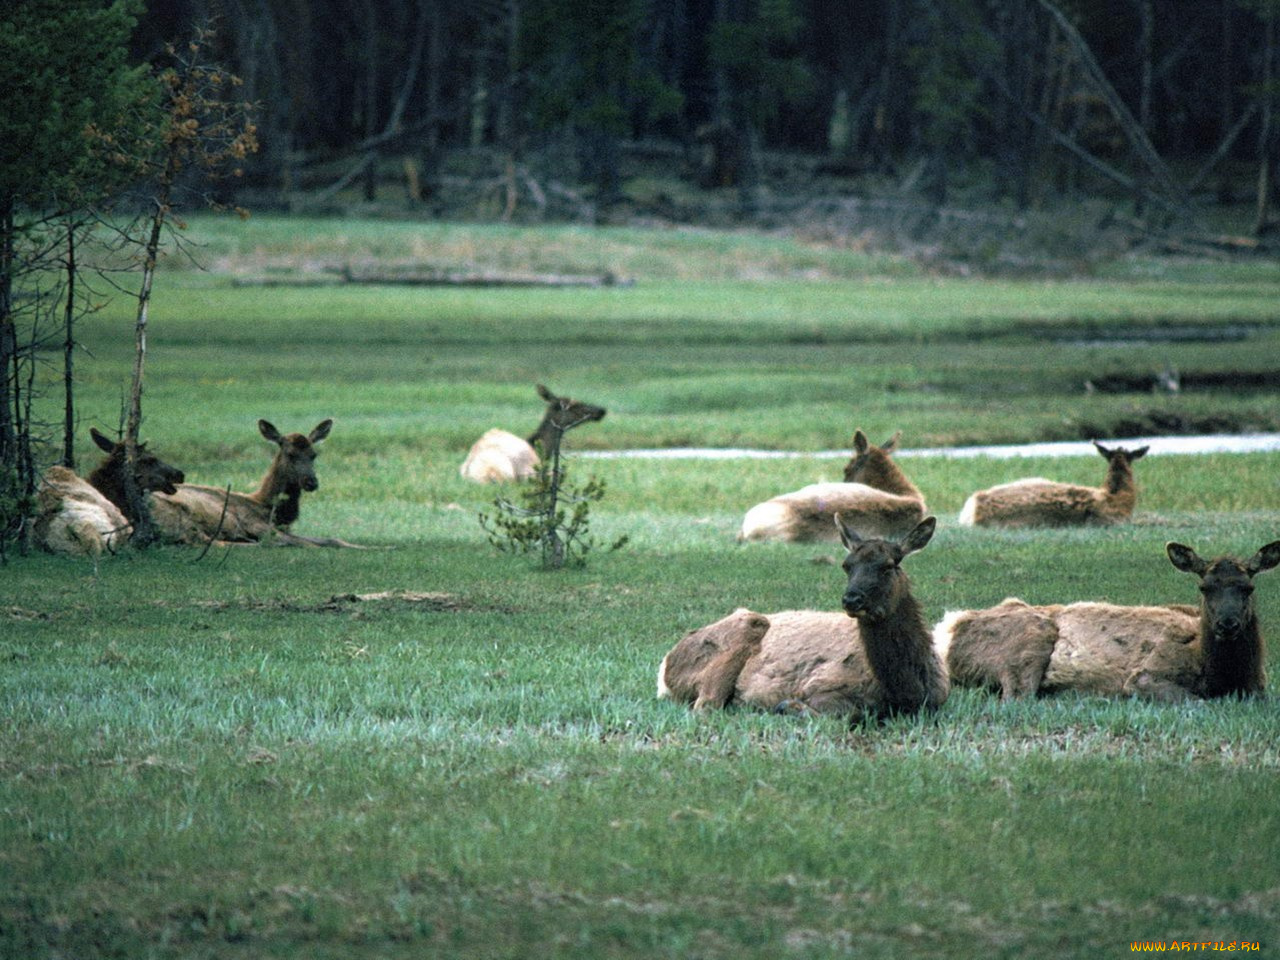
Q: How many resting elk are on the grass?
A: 7